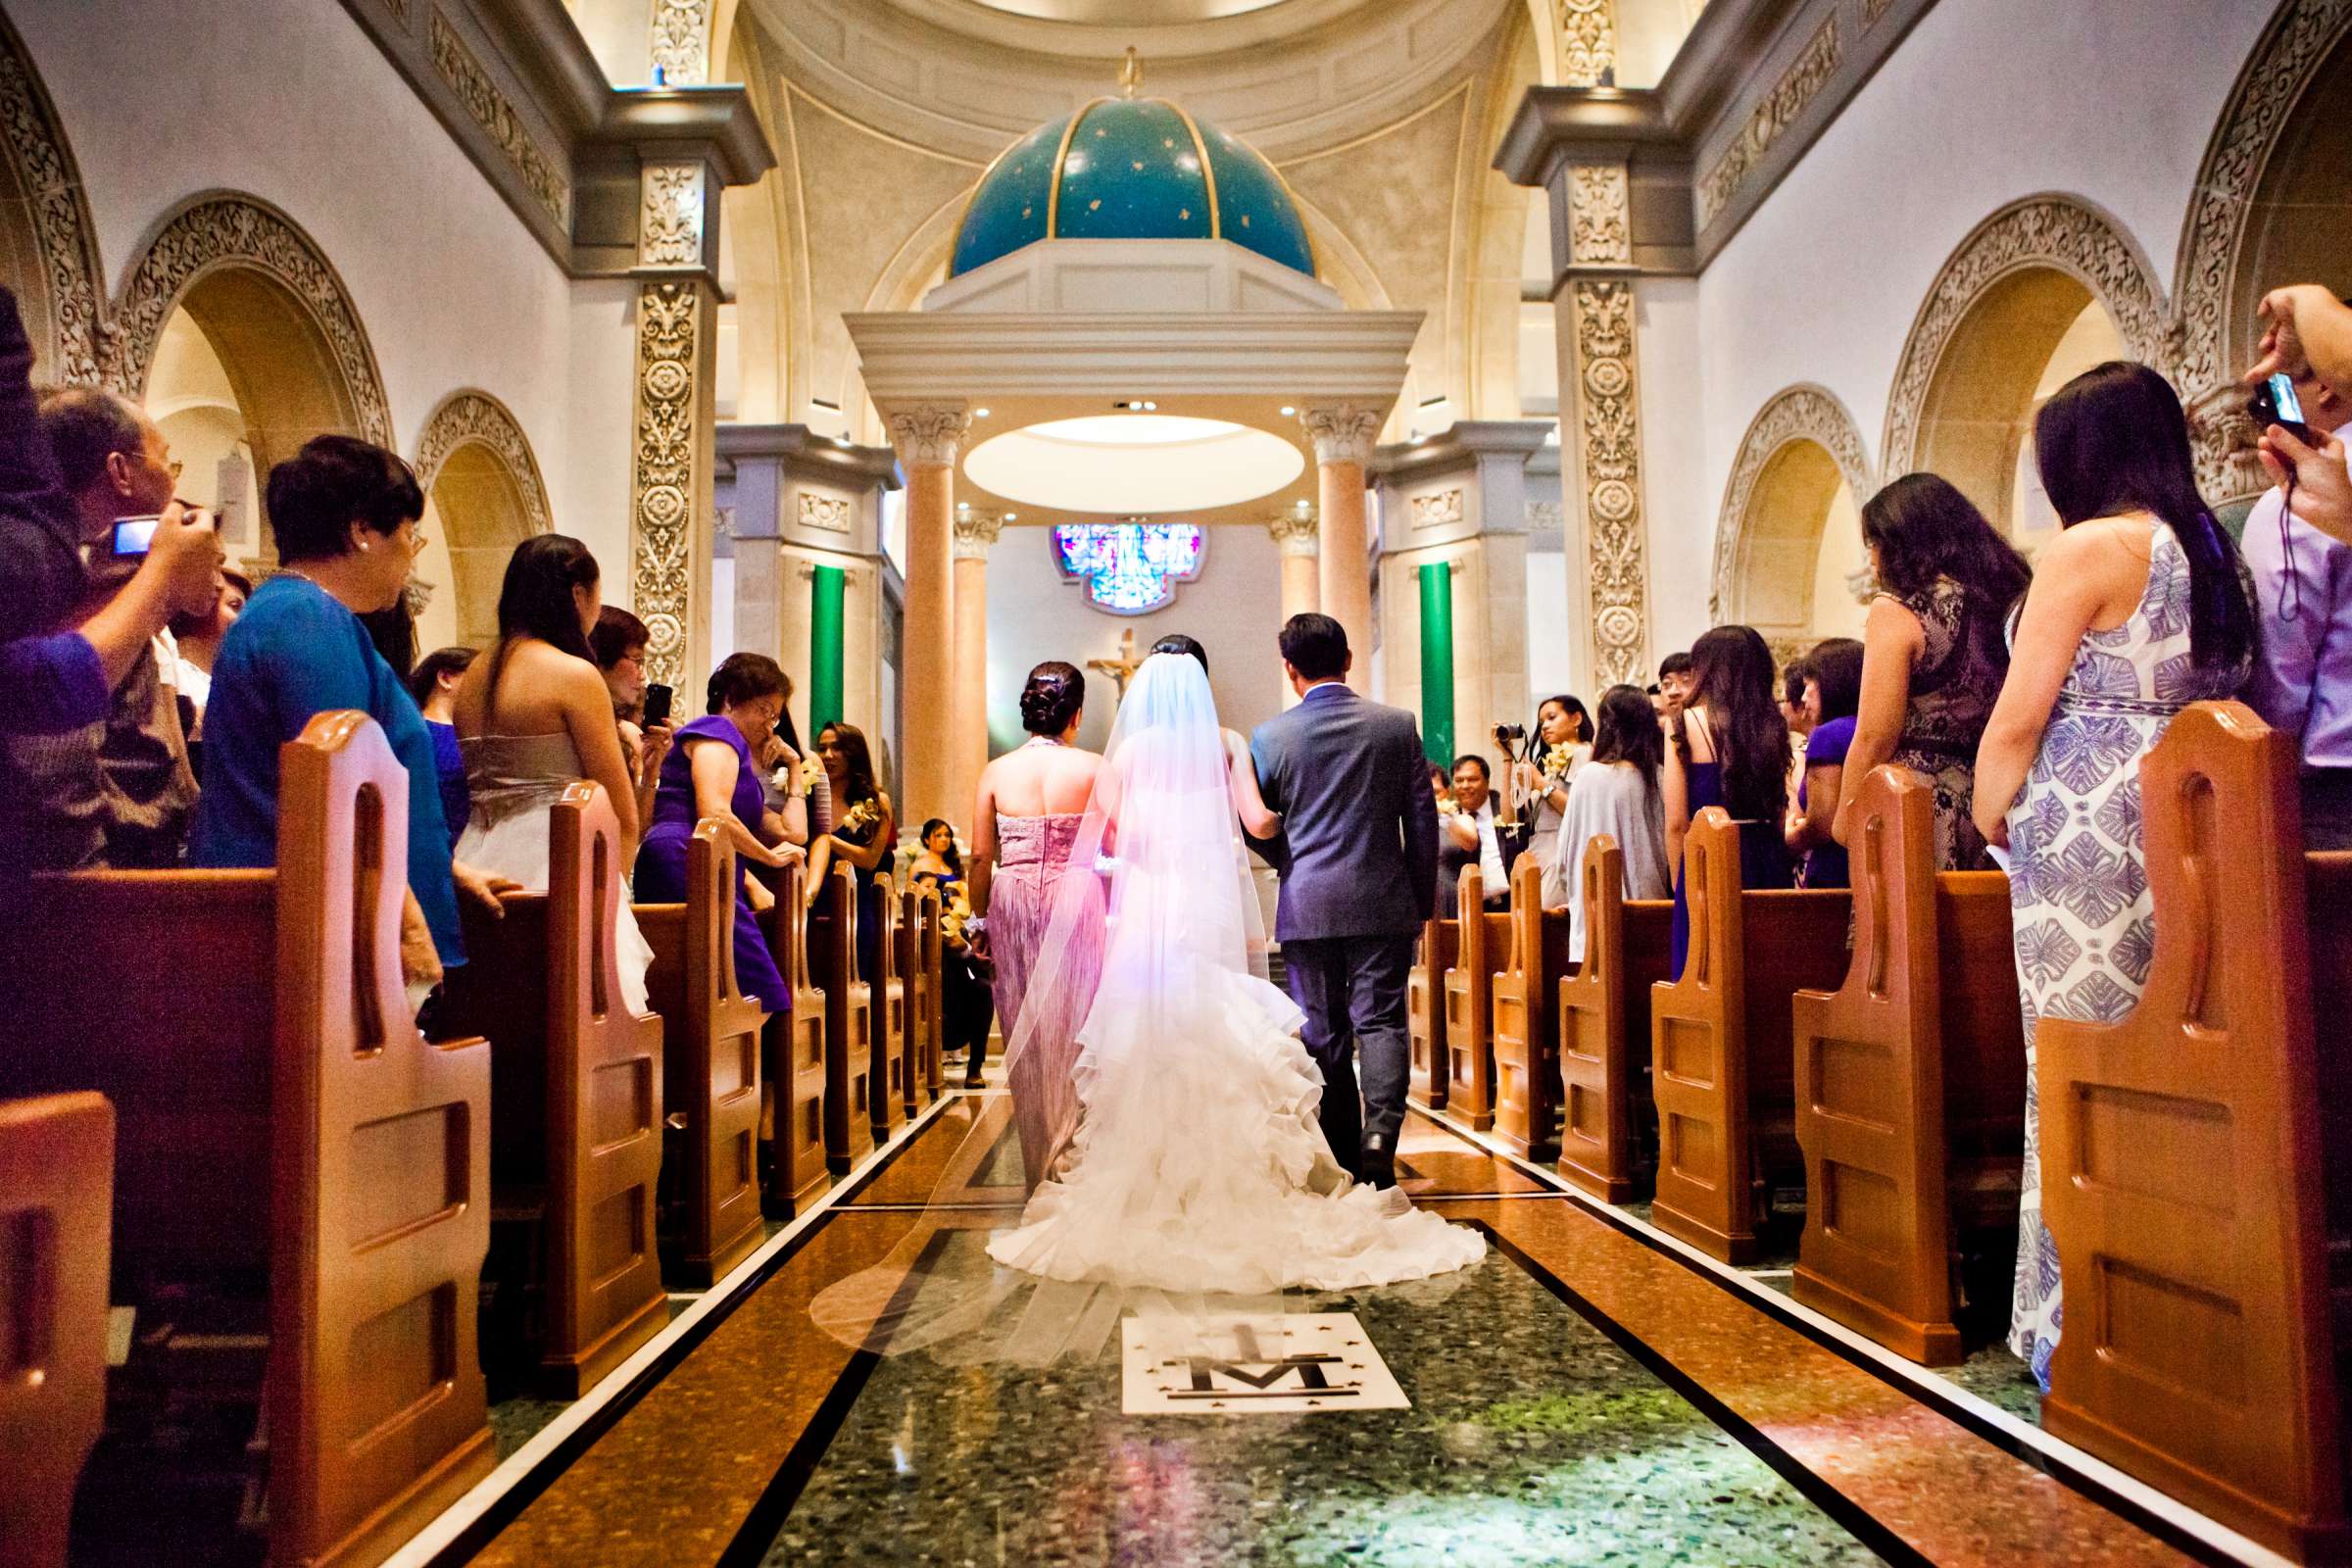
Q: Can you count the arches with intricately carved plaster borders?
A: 6